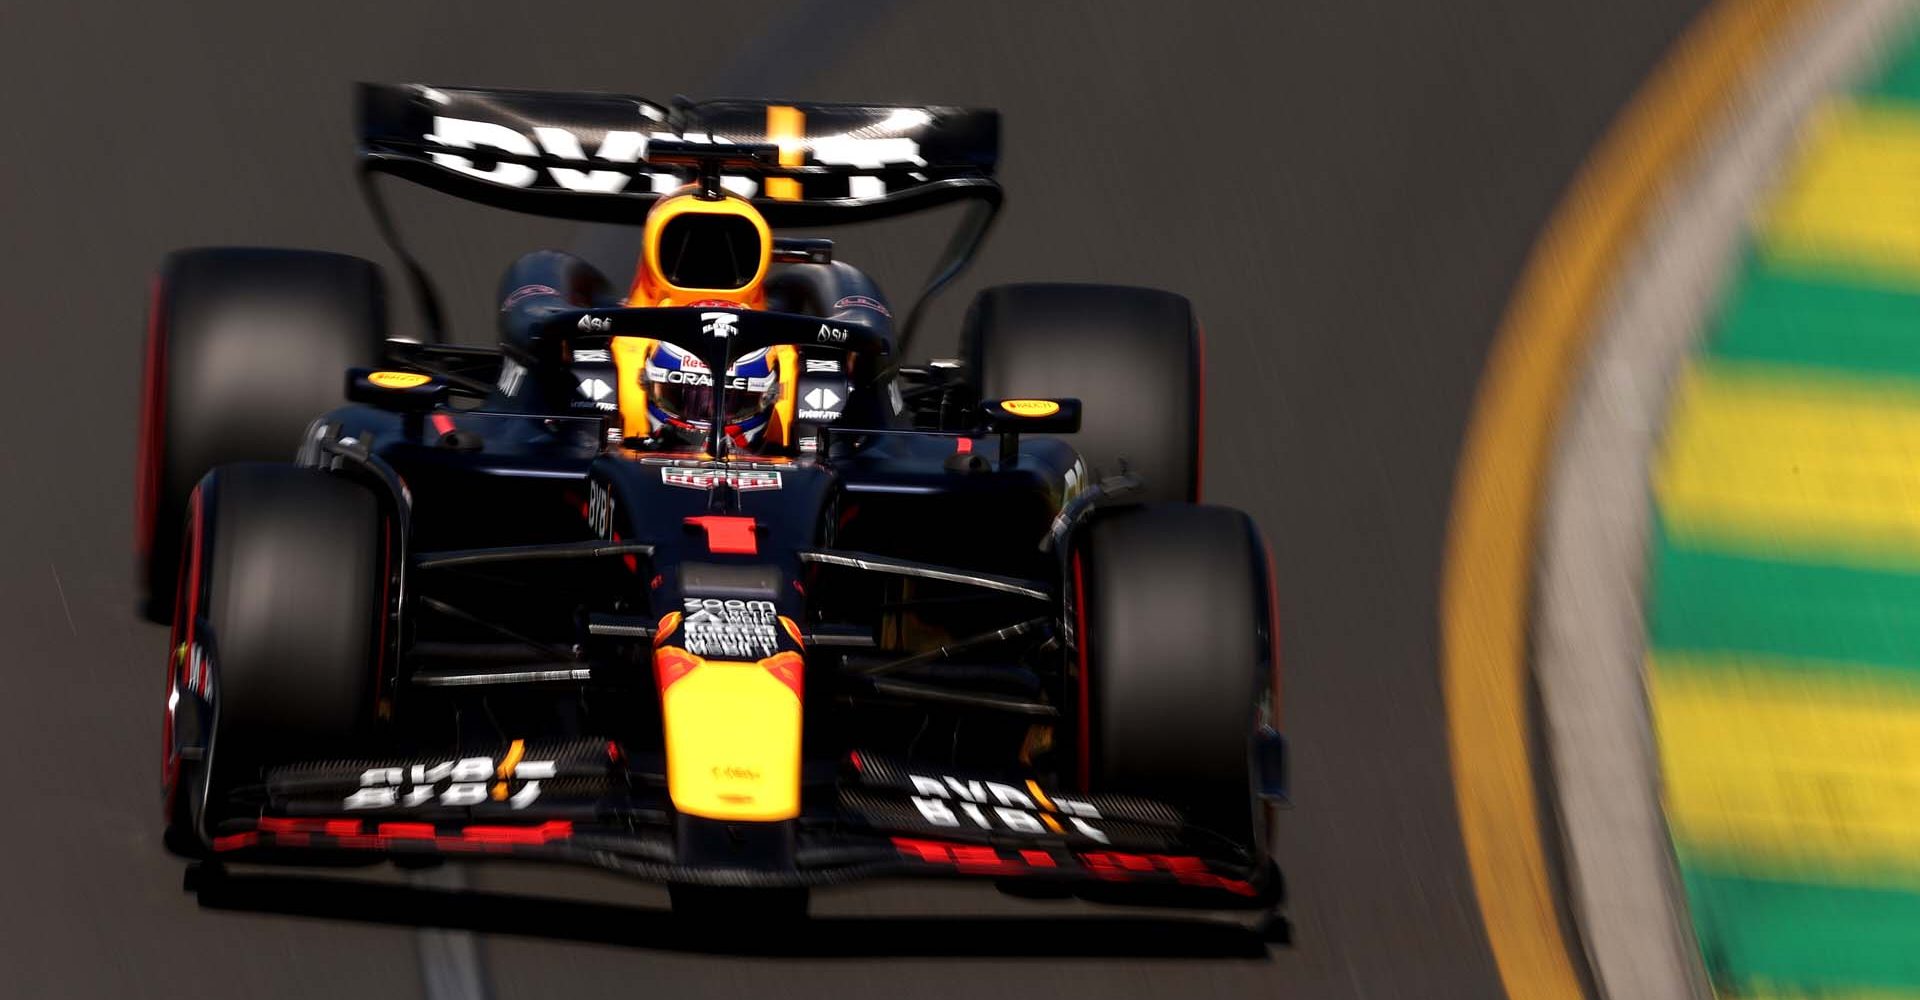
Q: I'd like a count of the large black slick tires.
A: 4